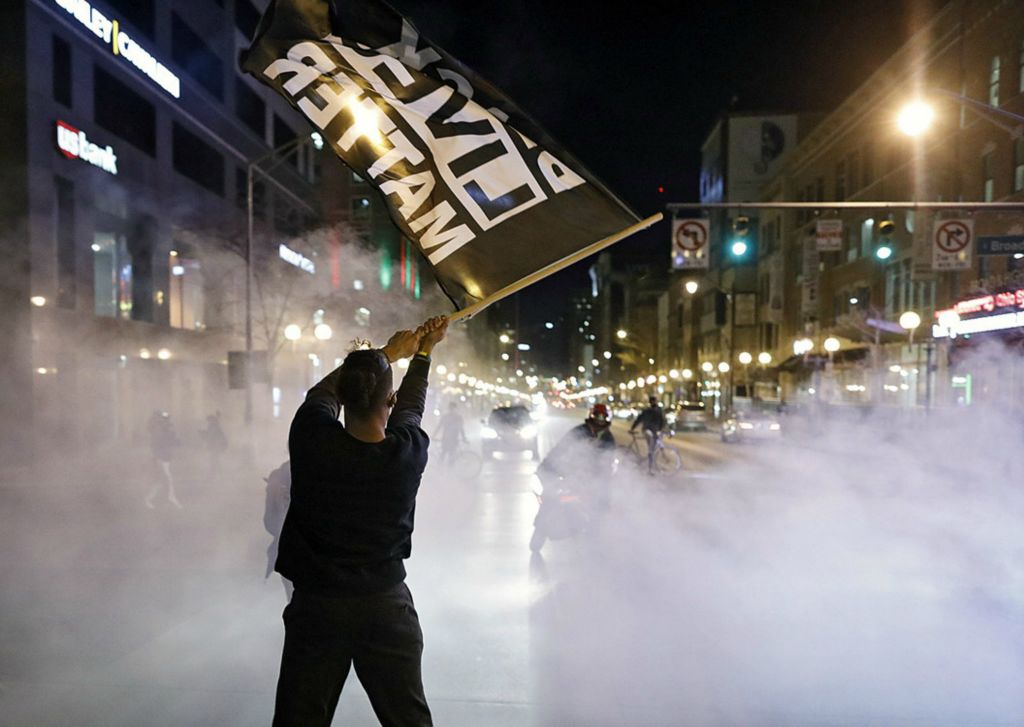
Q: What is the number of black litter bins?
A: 0